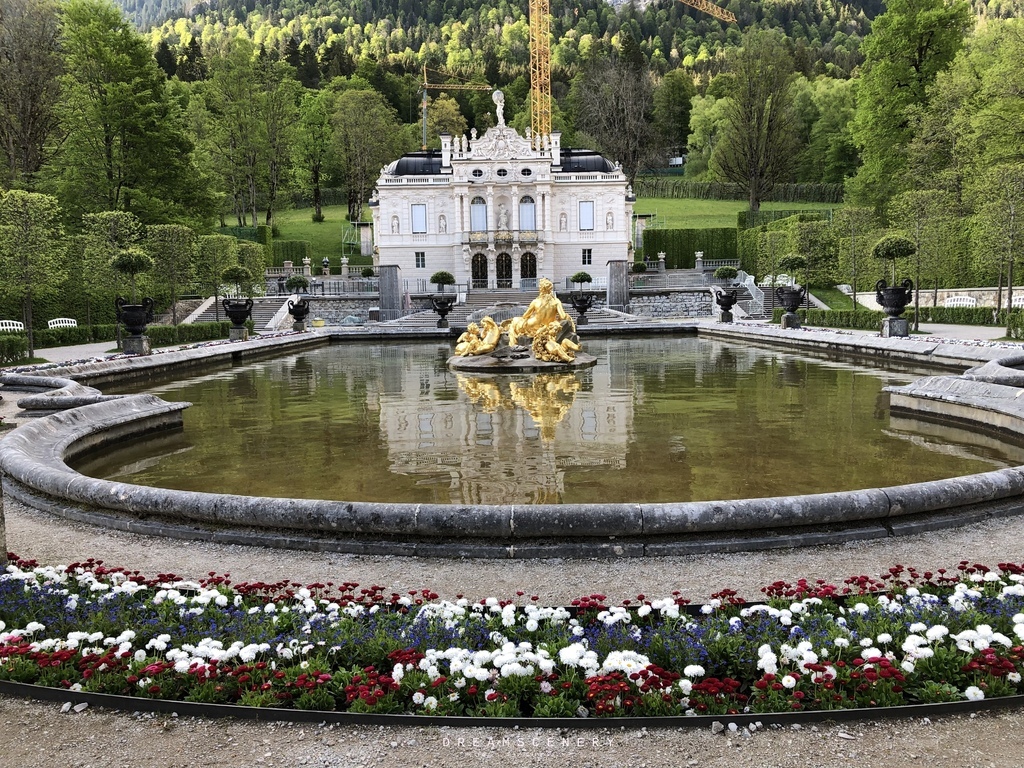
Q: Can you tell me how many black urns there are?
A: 8